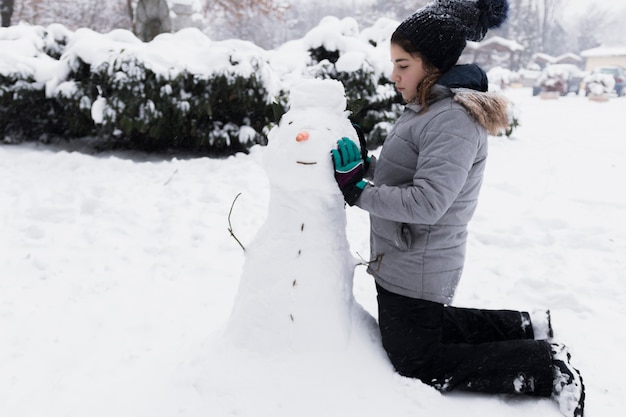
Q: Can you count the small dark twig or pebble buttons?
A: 4